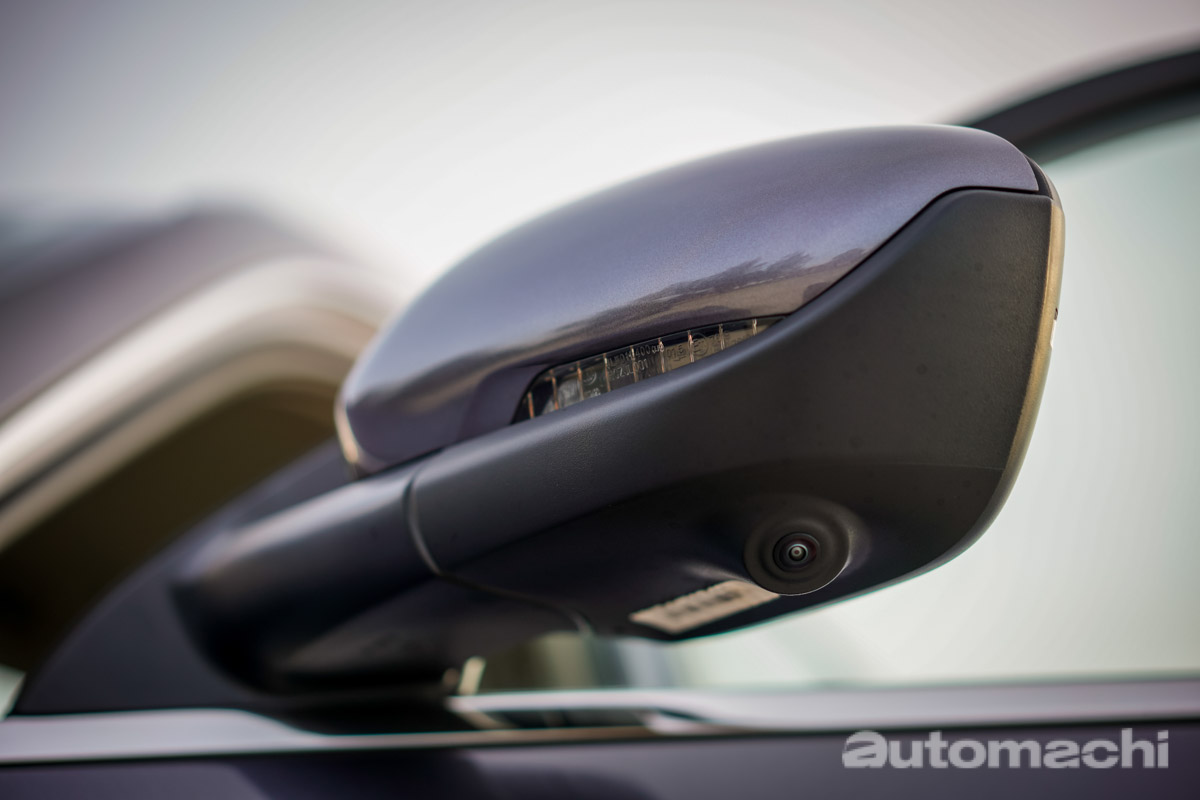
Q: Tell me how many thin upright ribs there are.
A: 9